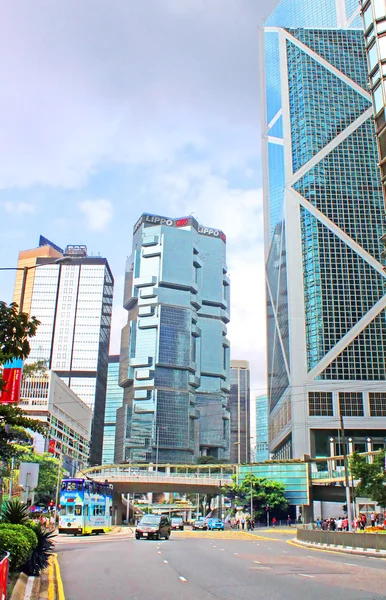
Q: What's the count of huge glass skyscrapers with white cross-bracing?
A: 1